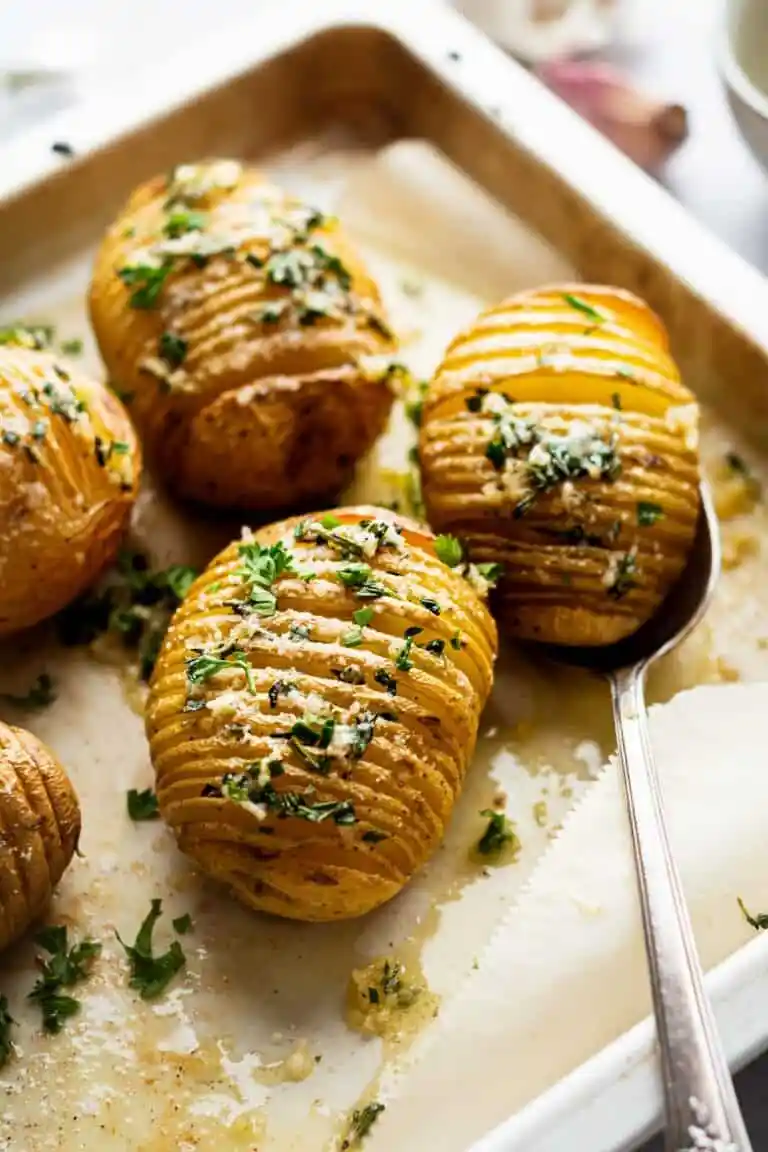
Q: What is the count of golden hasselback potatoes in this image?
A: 5